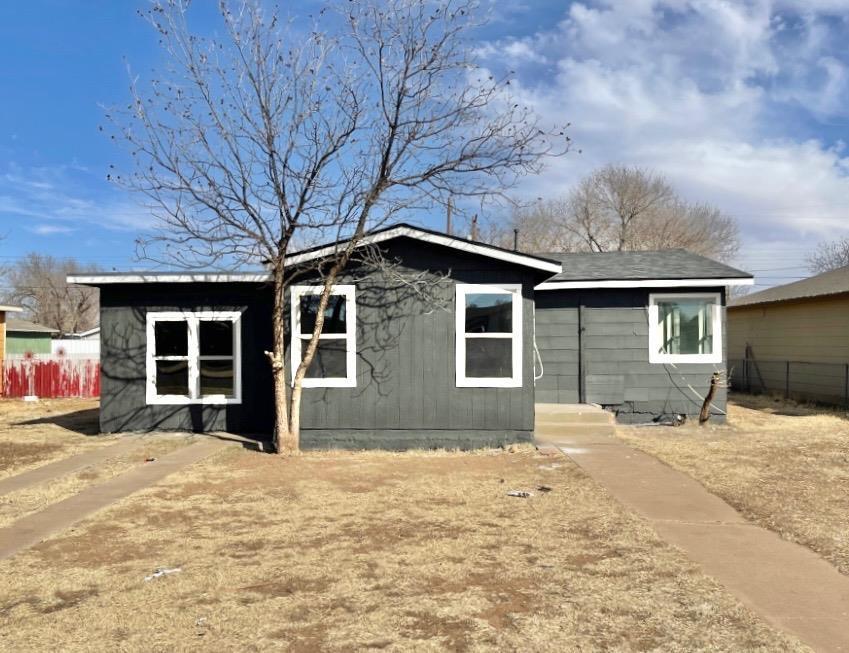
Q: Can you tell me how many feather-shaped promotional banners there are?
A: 0